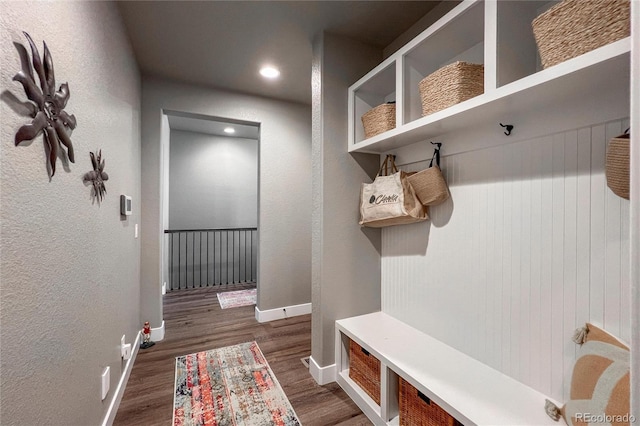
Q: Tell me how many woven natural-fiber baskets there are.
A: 7